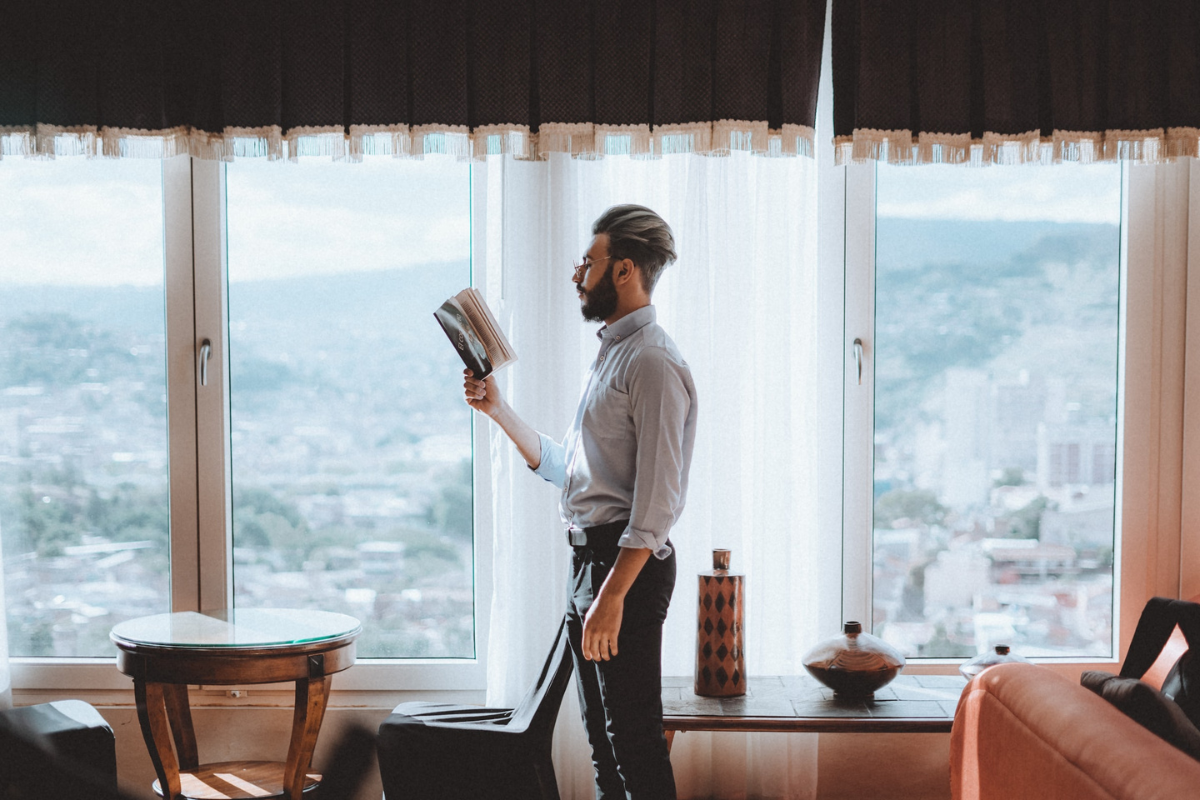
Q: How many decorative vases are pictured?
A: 3